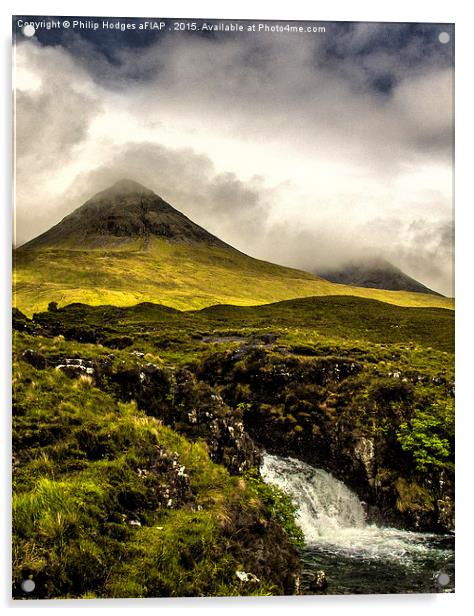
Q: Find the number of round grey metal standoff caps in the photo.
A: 4